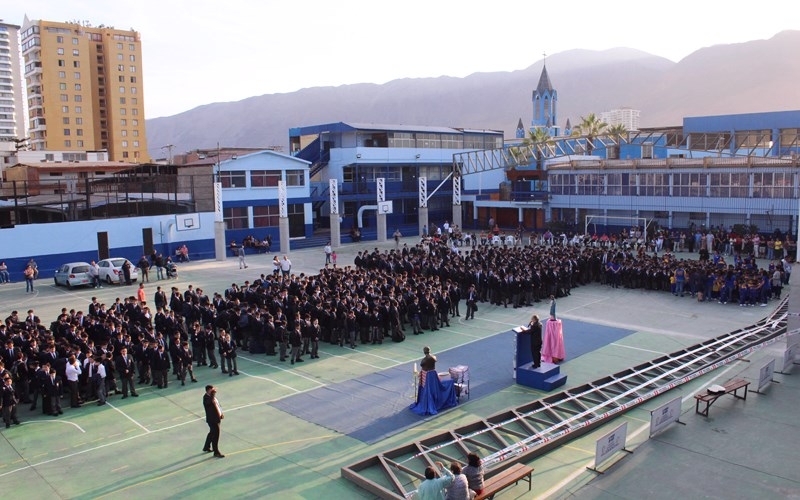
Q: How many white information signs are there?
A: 4